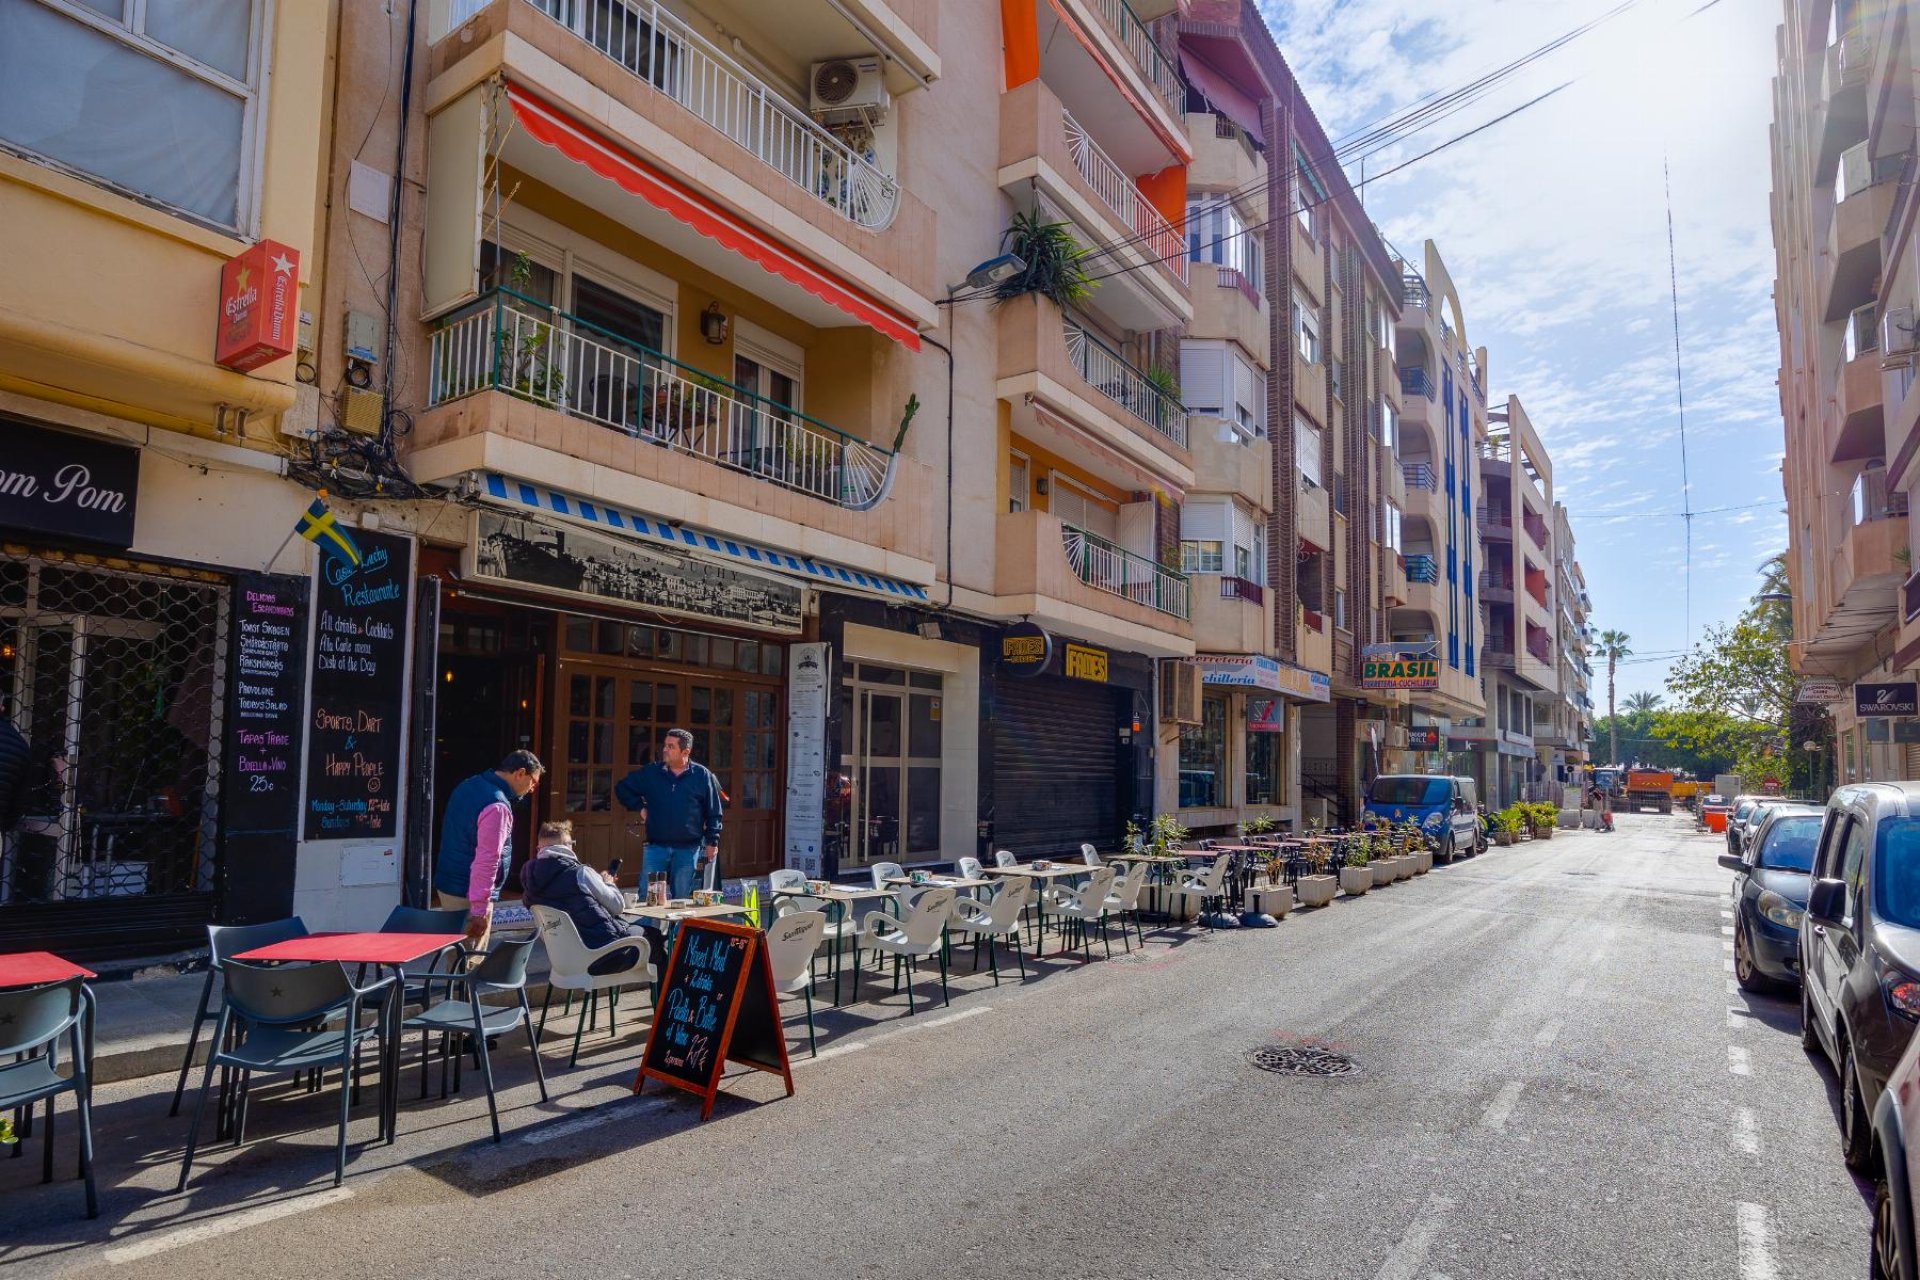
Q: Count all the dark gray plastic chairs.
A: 5